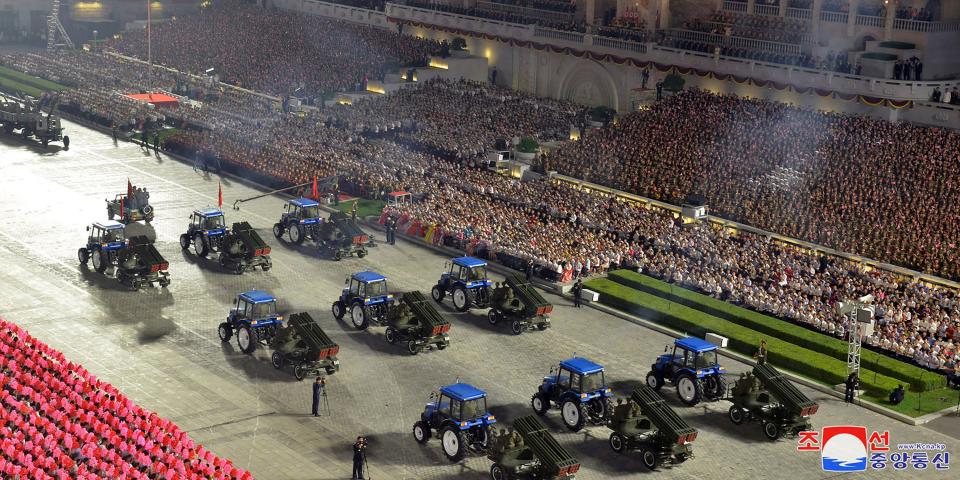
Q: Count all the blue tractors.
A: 9